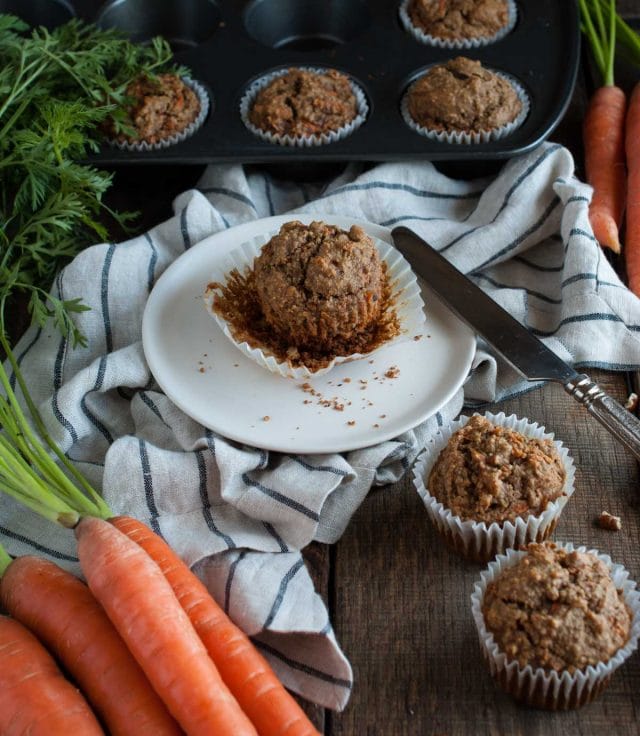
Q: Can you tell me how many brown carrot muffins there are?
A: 7